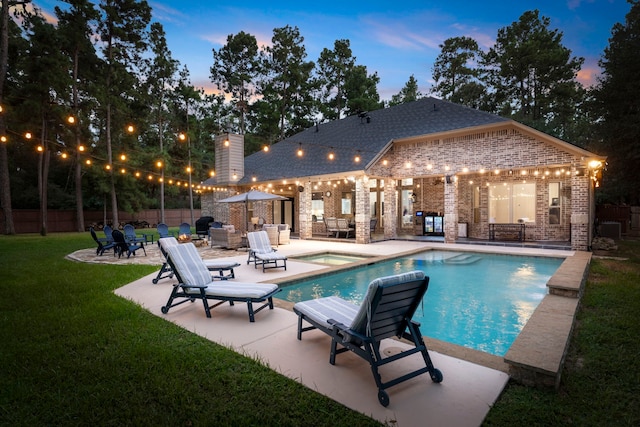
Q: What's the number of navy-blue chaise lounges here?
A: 4